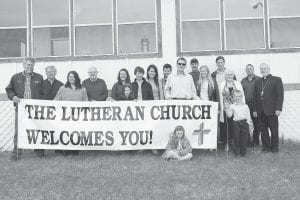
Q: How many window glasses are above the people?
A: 14